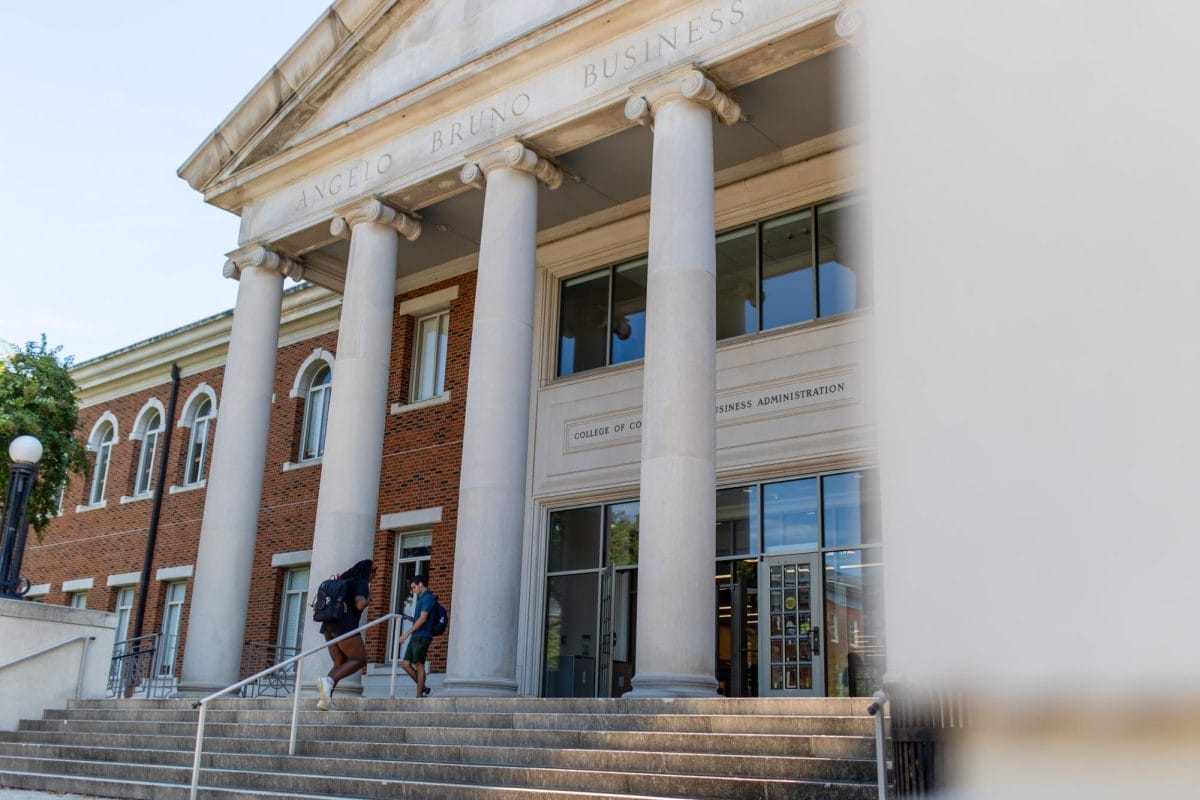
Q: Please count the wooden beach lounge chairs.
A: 0